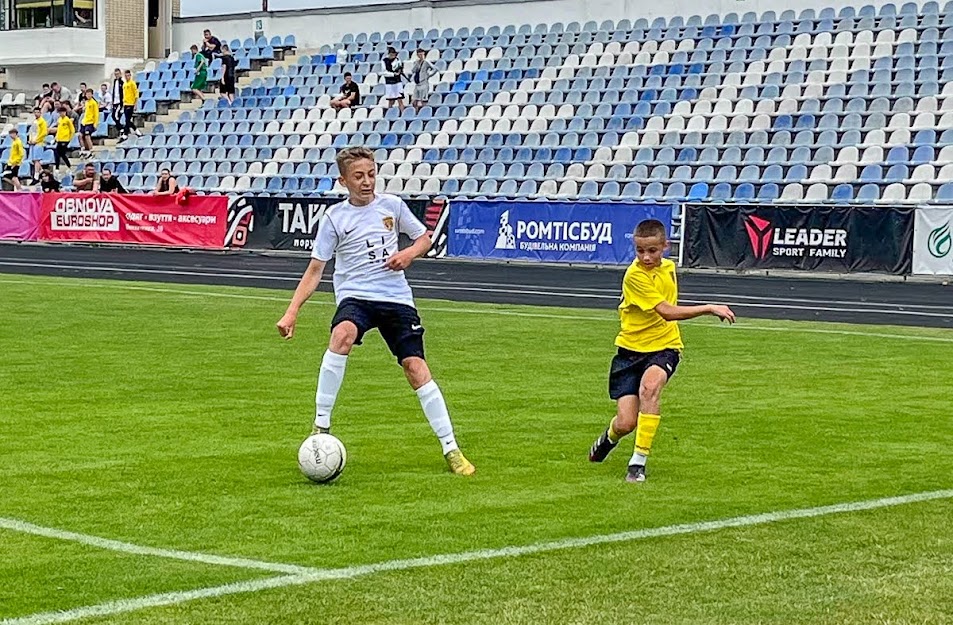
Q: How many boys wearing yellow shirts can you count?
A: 6